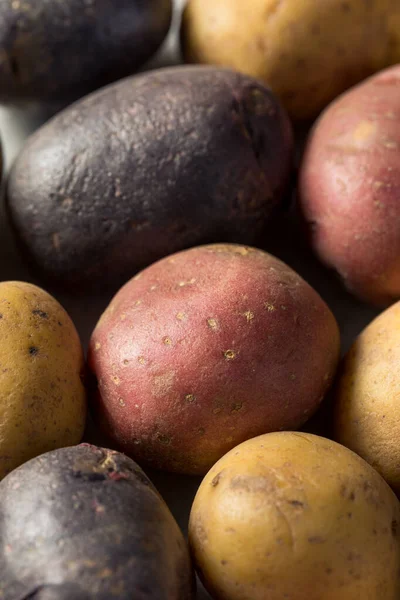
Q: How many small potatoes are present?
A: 9